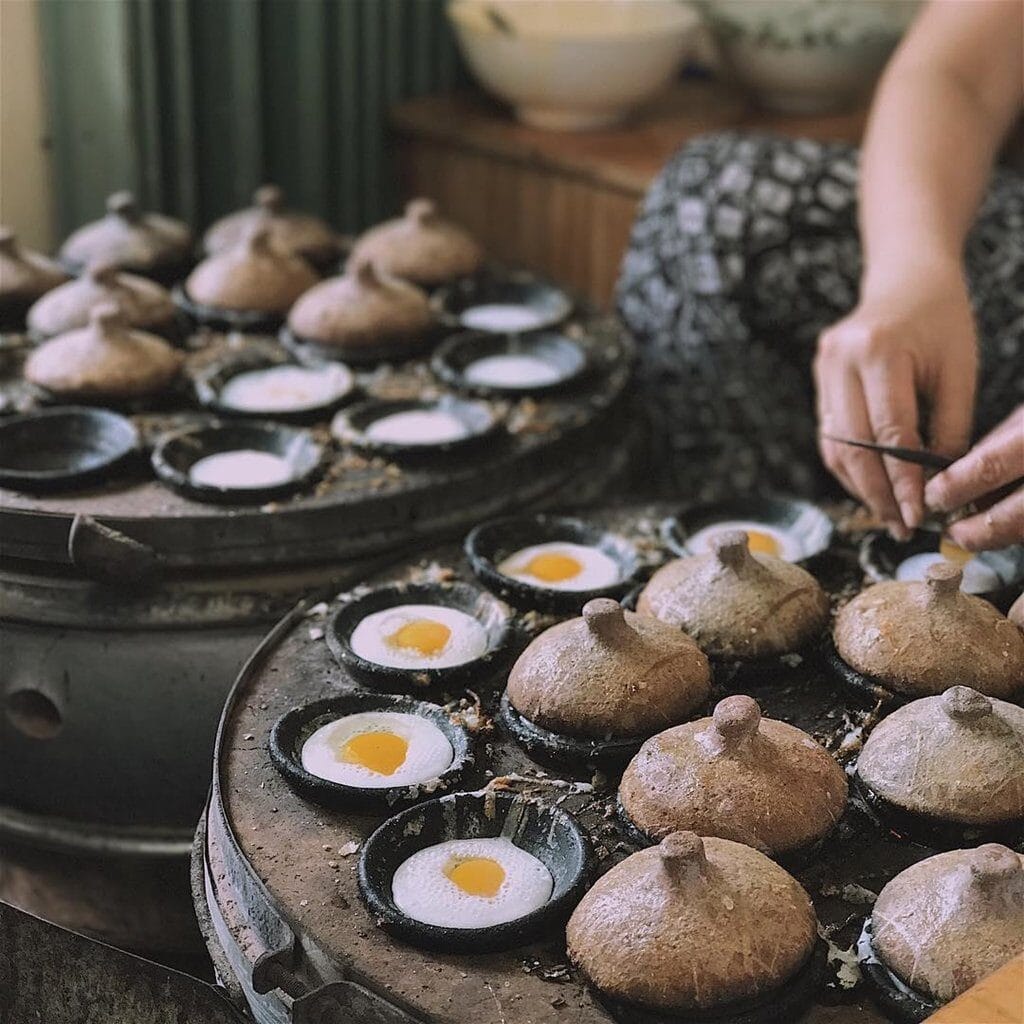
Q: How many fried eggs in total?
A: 6